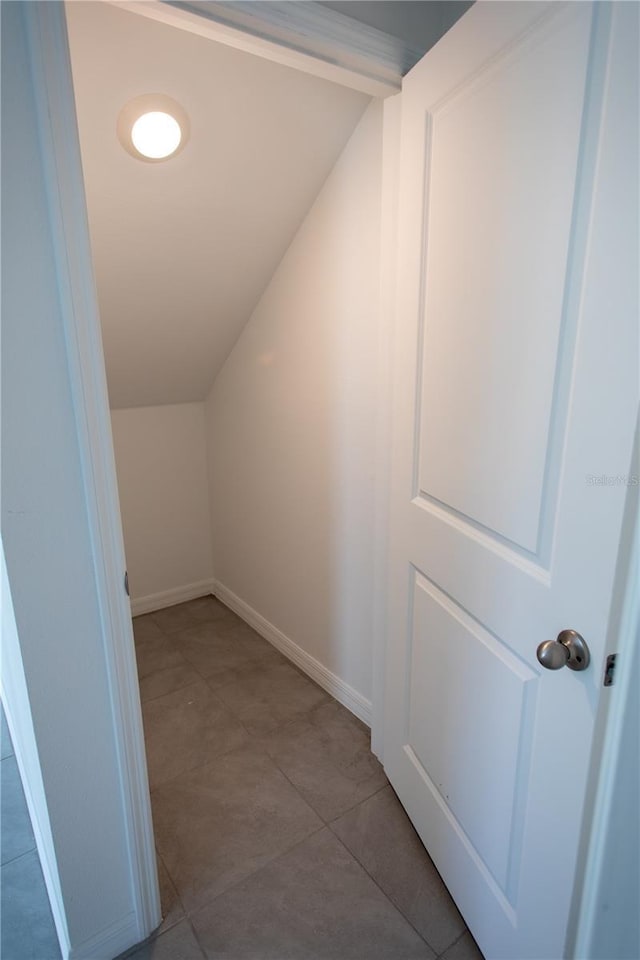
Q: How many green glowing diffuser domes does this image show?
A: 0